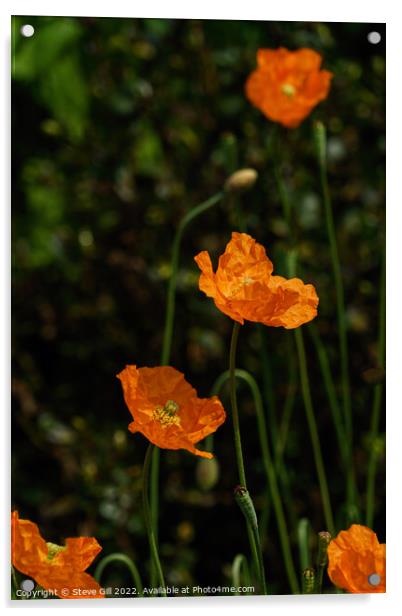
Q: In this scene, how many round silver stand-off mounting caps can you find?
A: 4